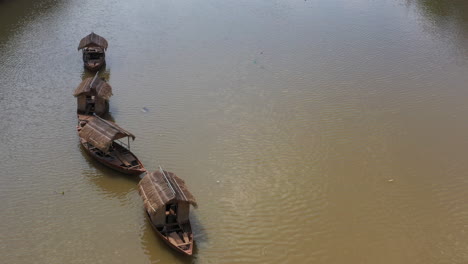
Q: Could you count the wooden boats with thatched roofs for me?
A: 4